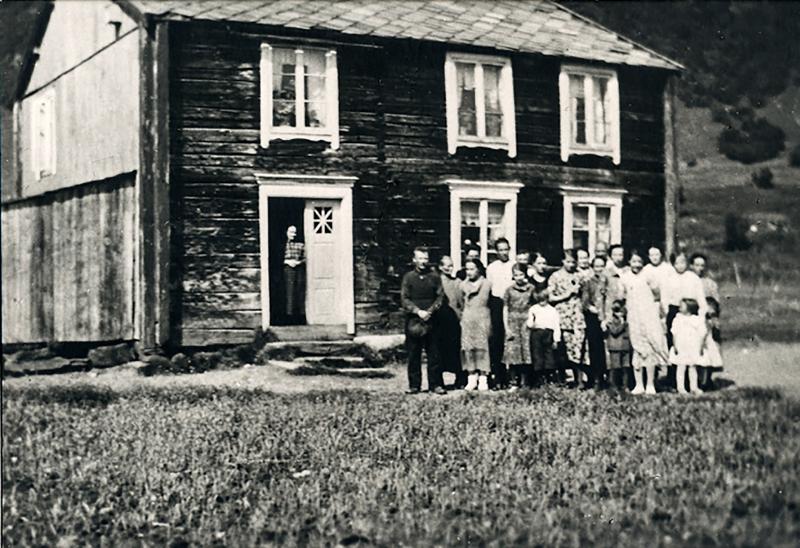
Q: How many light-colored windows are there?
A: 6